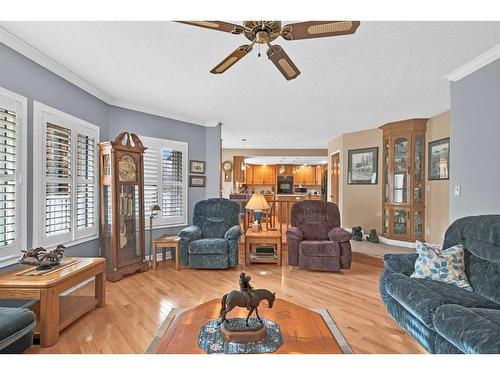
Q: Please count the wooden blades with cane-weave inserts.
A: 4